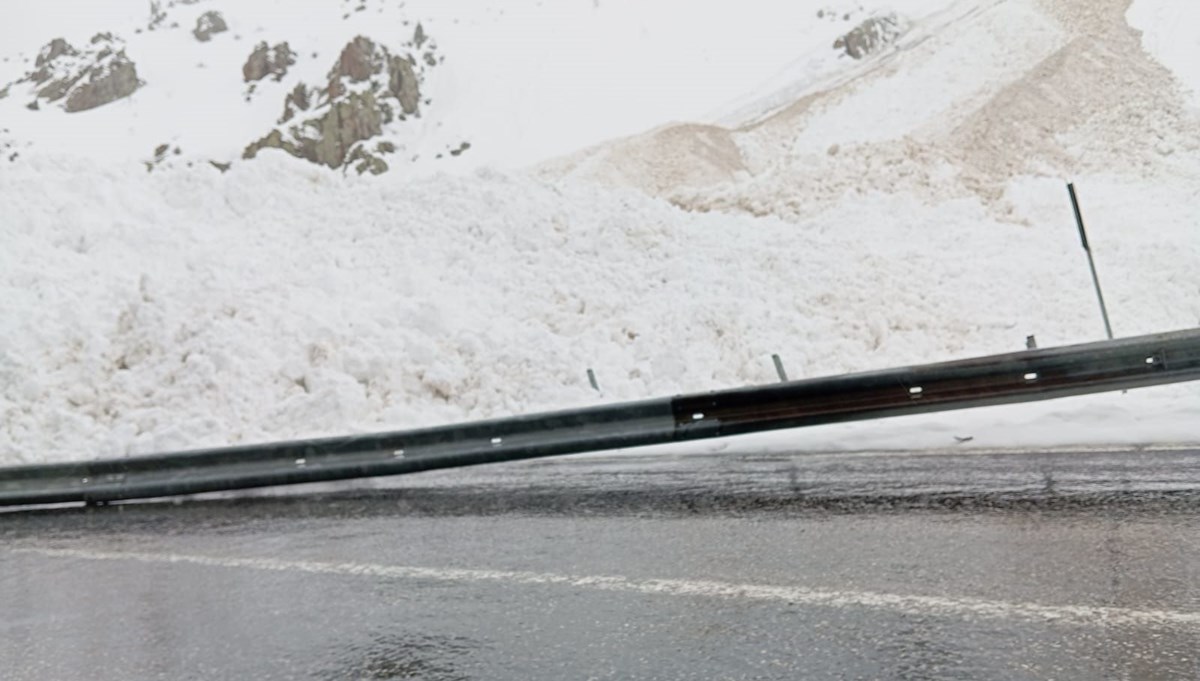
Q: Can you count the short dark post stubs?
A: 3